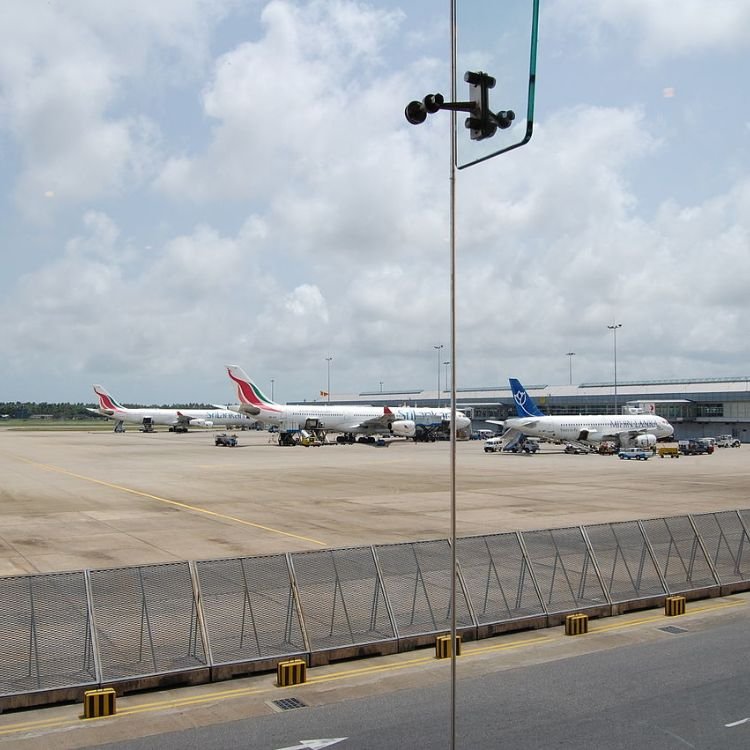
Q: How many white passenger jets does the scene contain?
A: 3